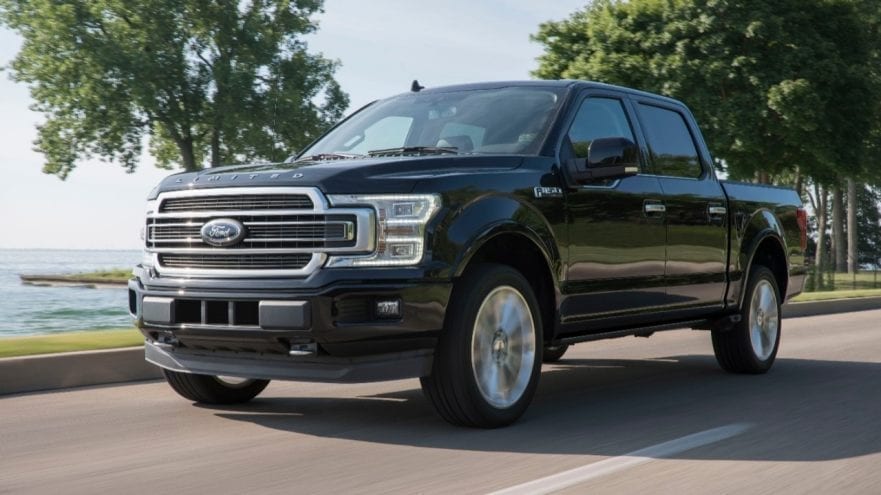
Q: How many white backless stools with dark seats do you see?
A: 0